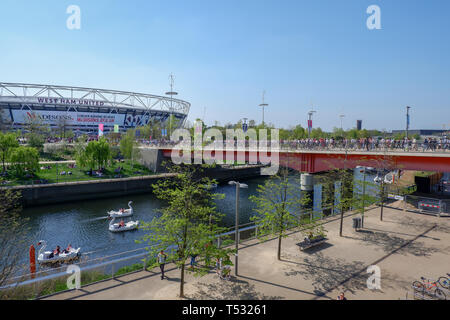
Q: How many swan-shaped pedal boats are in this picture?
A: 3